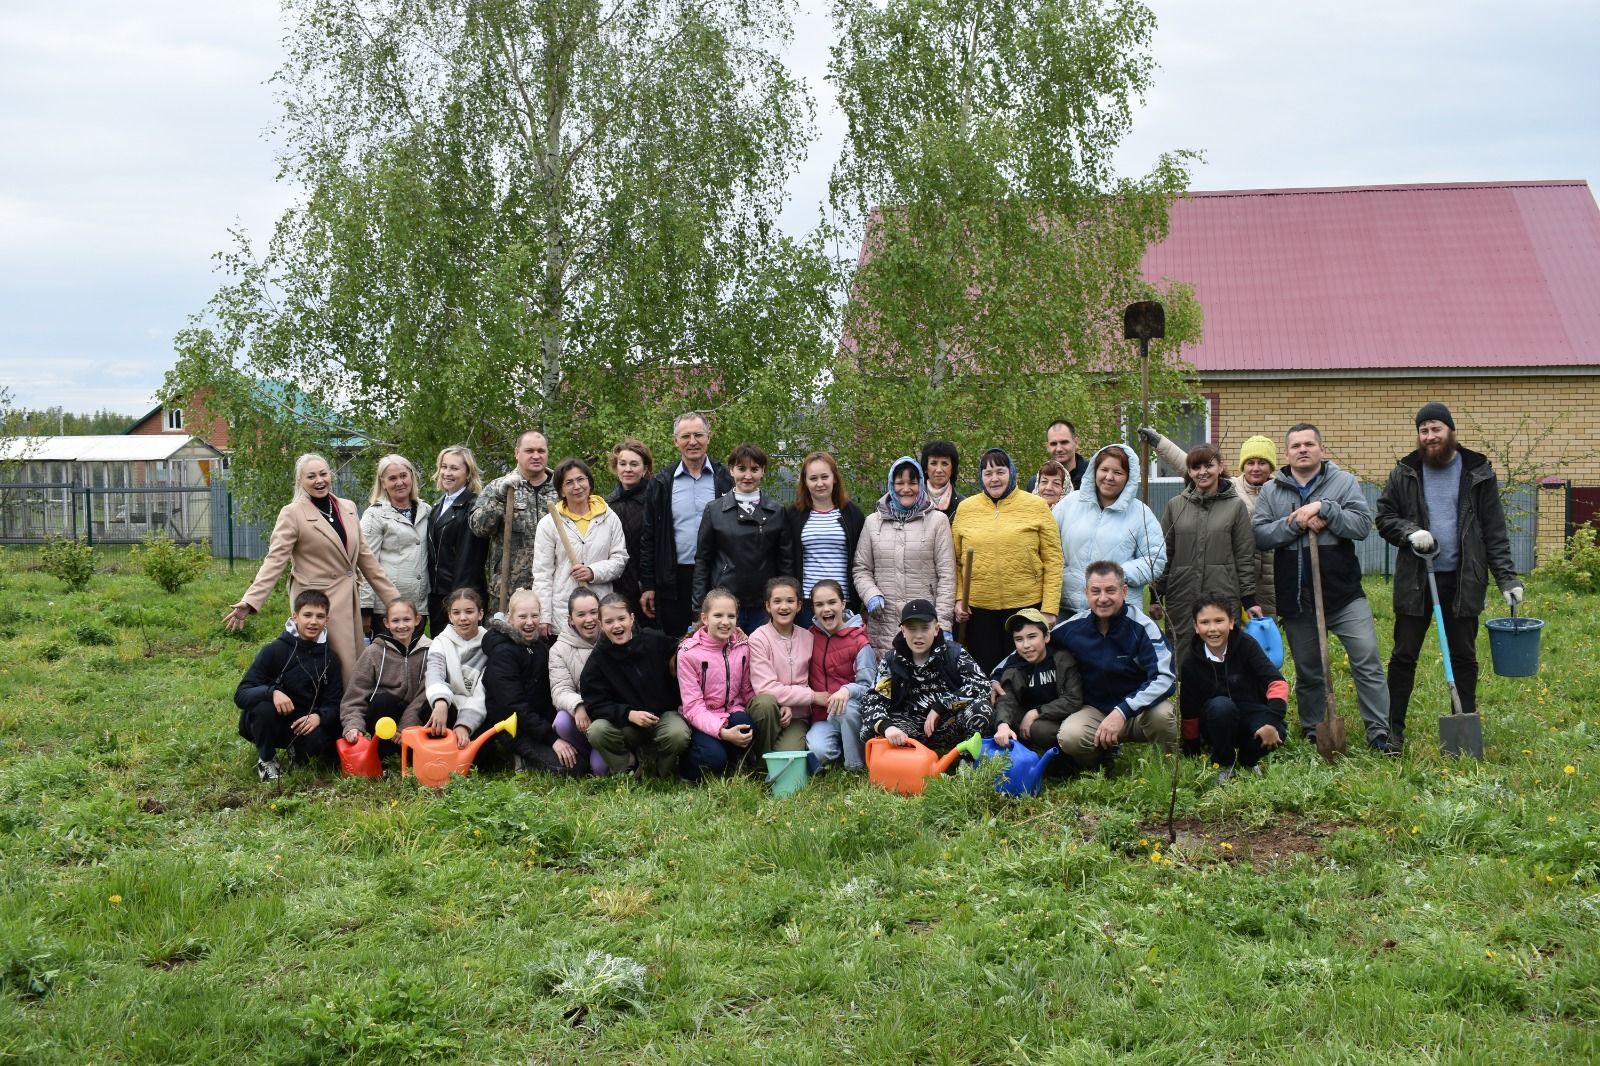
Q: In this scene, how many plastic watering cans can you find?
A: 5